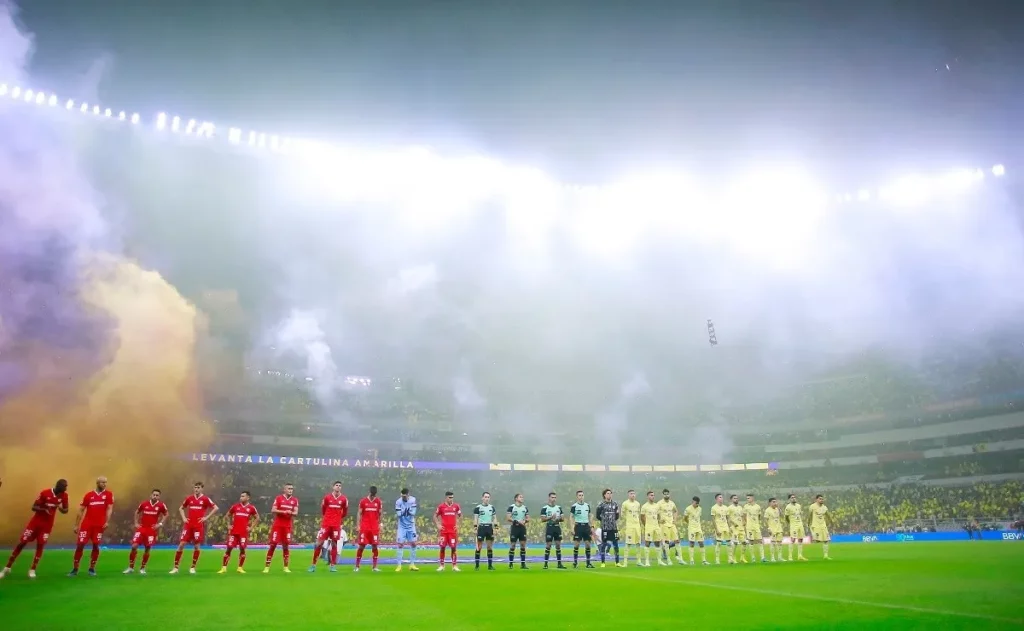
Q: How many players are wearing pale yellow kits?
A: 10